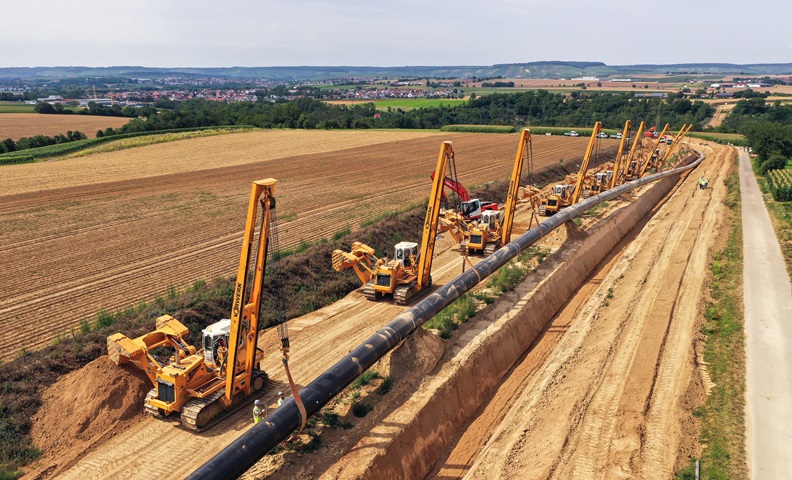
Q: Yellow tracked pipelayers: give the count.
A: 9